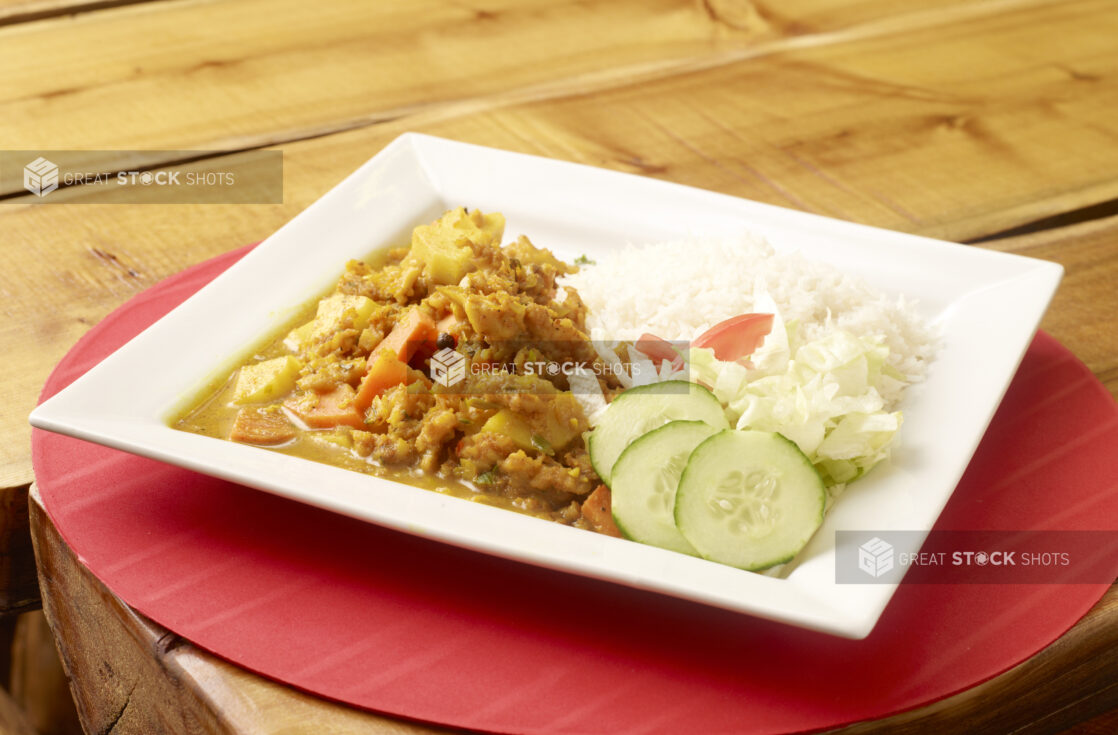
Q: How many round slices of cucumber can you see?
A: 3